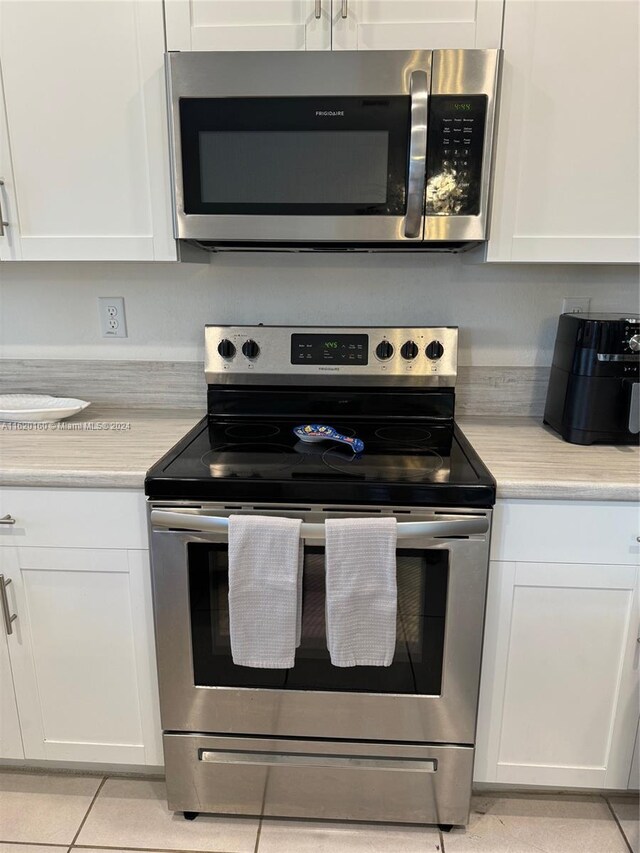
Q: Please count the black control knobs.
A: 5